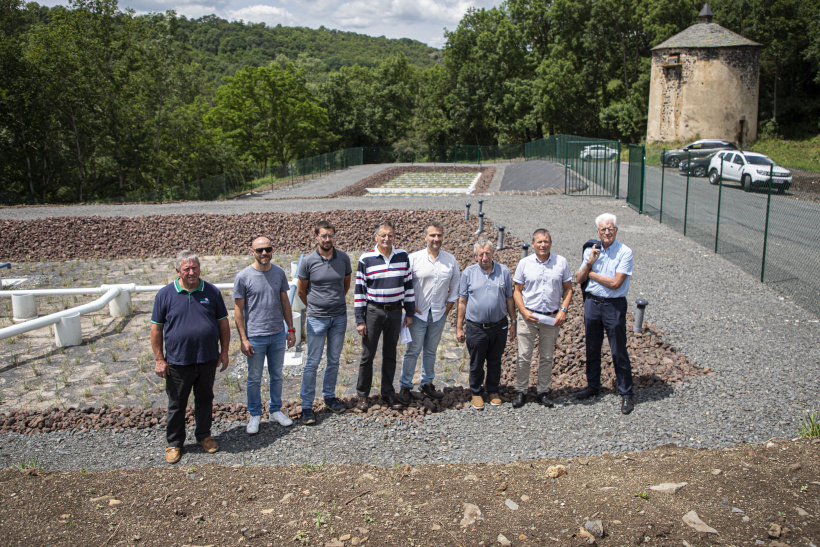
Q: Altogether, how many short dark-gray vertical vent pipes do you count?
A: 6